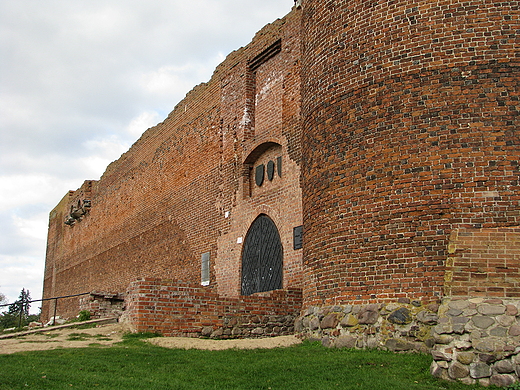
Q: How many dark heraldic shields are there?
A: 3